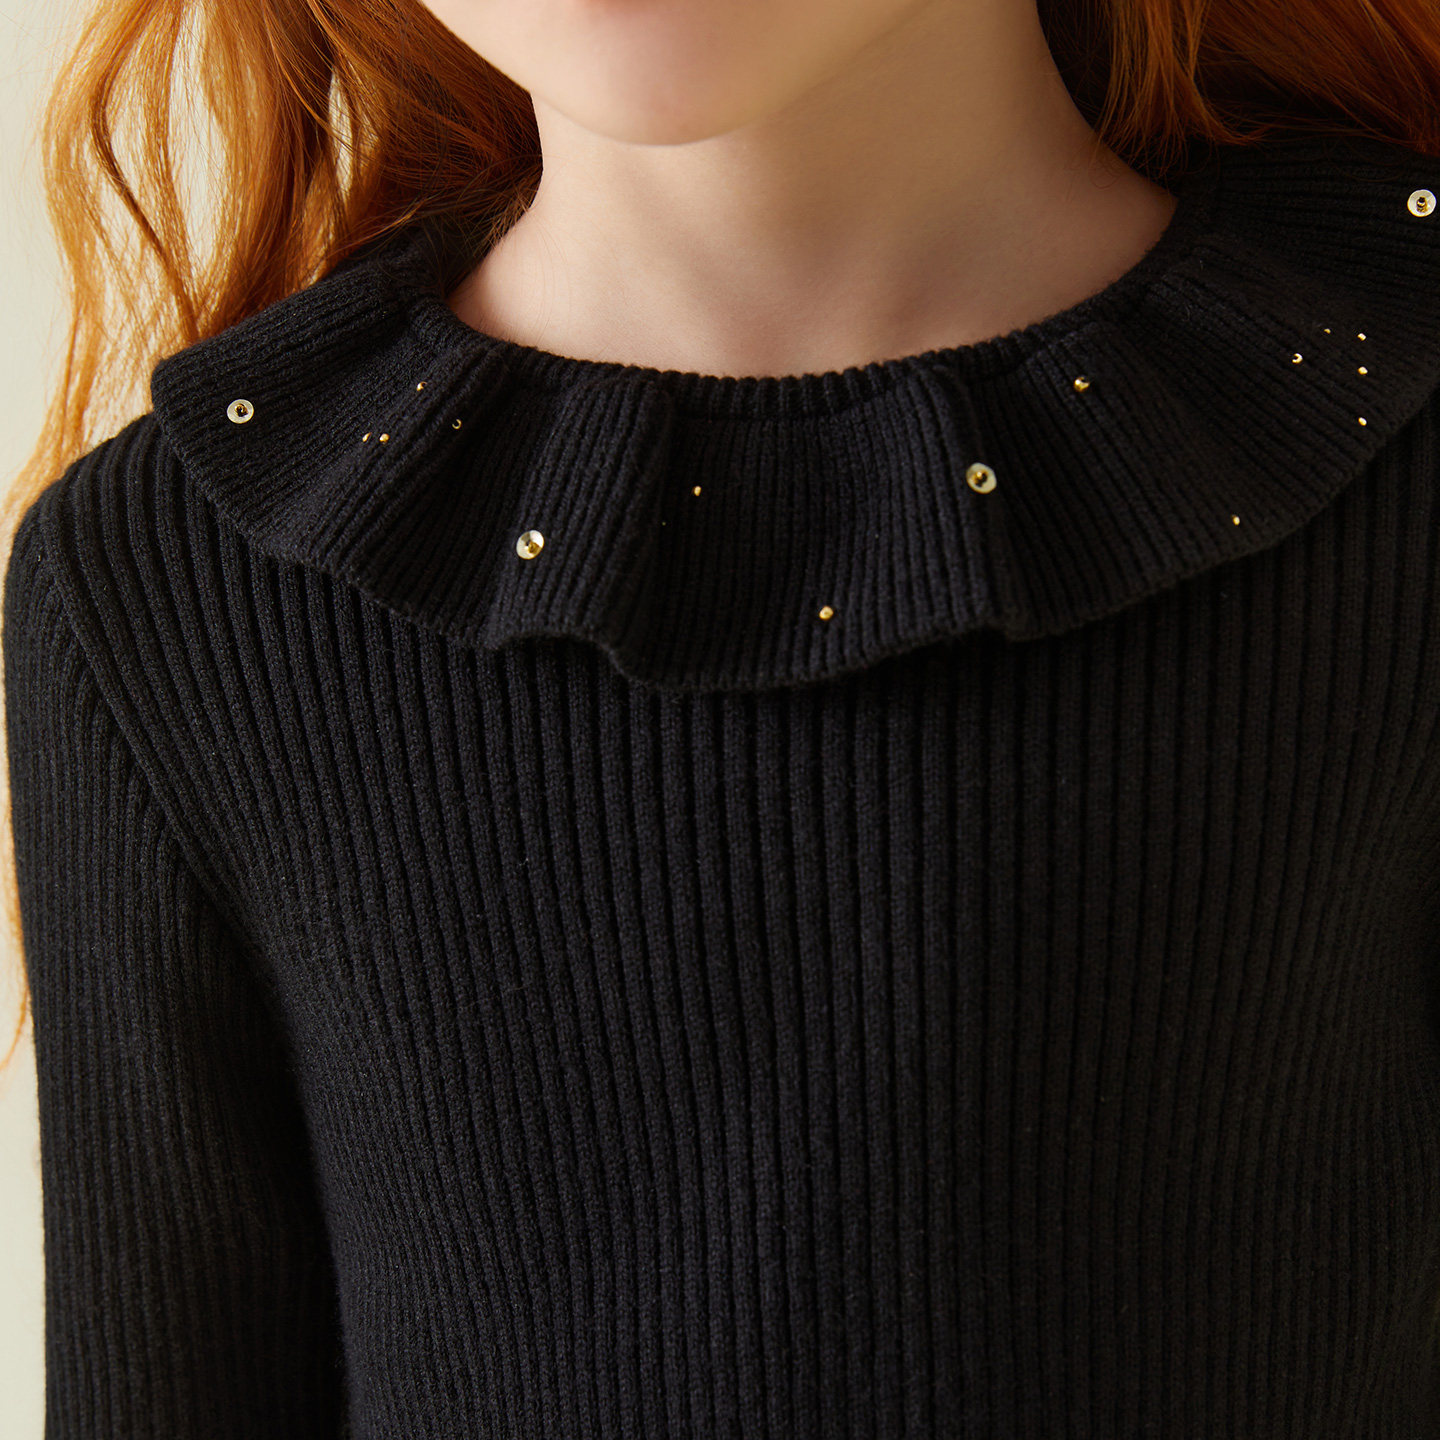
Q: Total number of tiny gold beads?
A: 13